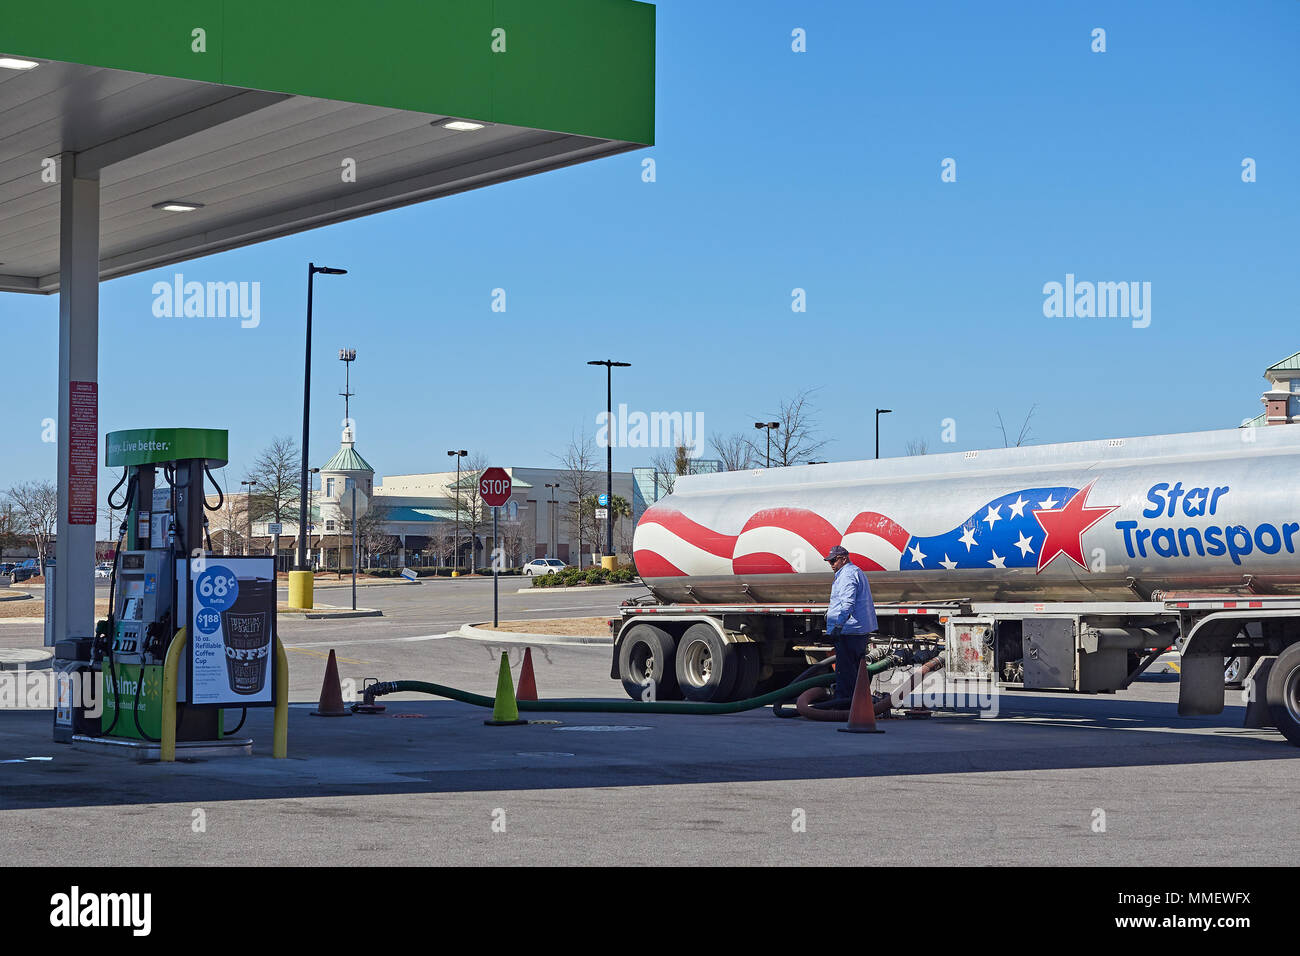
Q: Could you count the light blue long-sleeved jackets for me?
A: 1